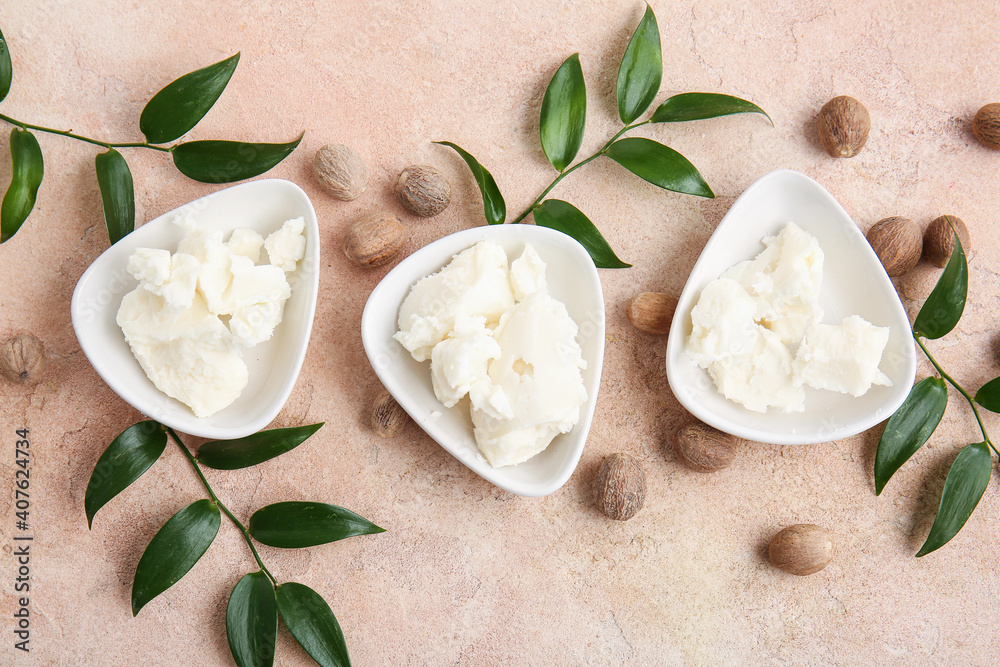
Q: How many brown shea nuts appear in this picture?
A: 13